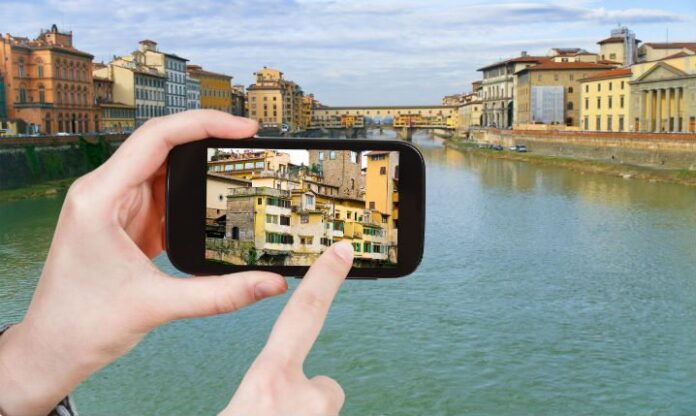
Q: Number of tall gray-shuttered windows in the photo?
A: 4